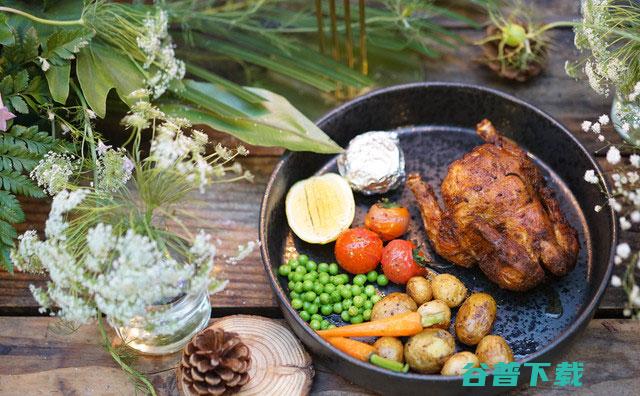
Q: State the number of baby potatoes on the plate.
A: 9